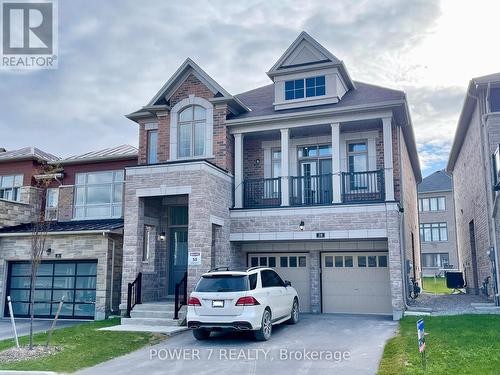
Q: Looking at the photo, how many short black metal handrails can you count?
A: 2